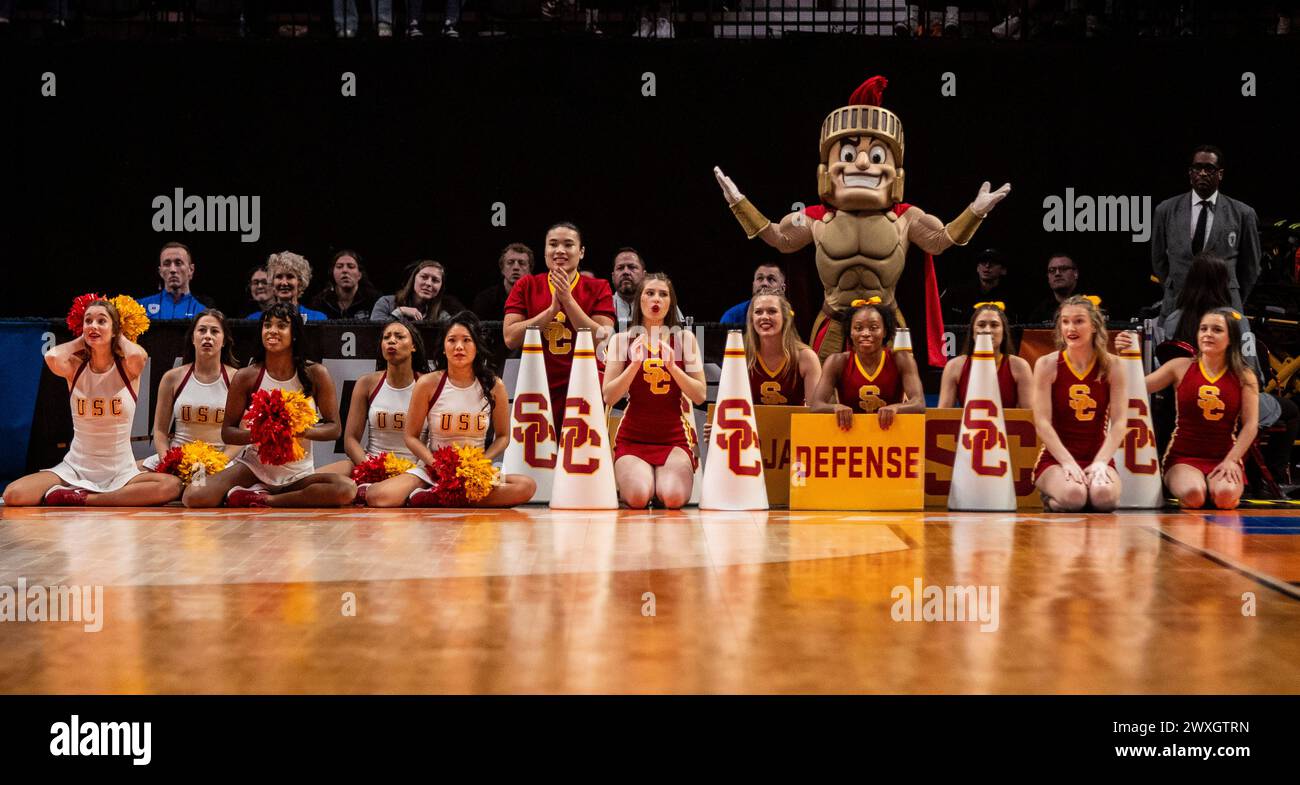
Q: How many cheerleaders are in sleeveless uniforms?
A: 11